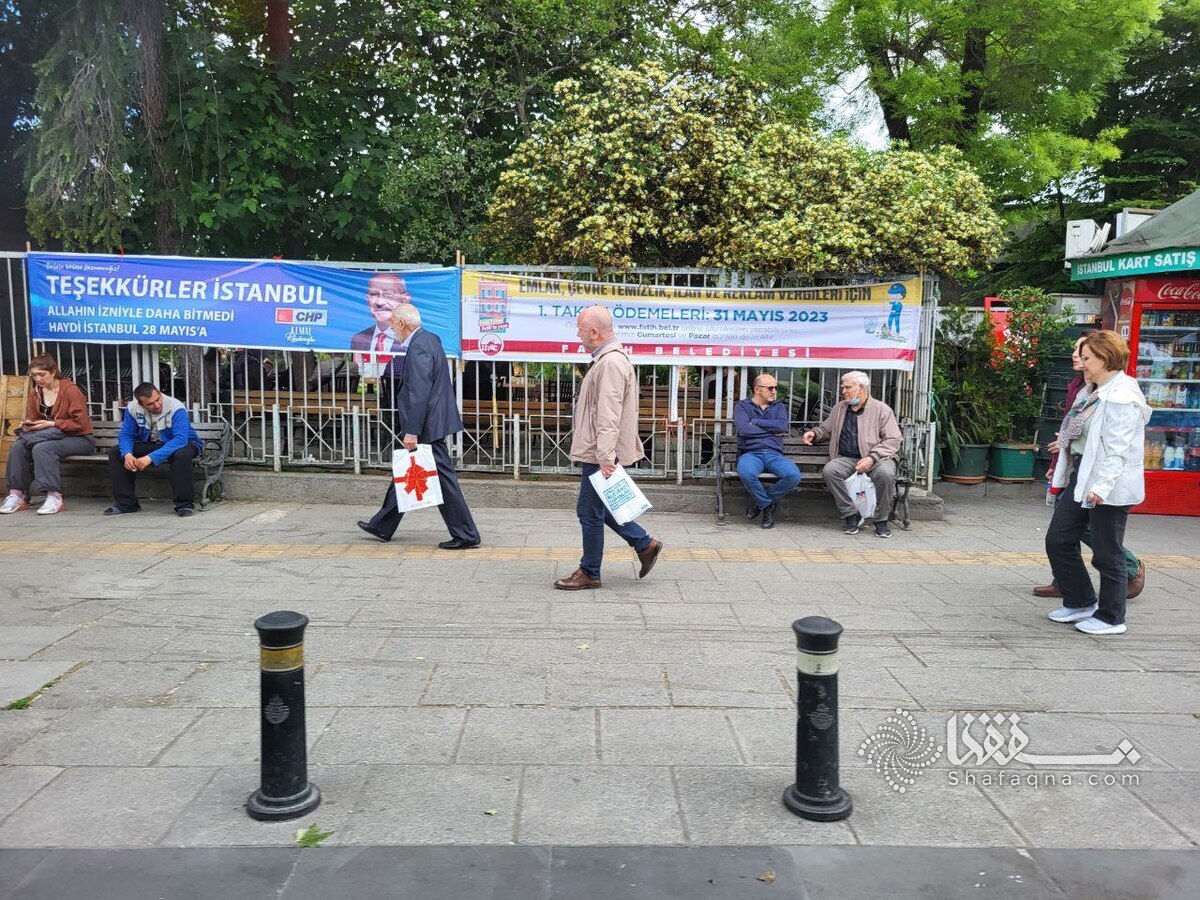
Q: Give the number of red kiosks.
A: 1